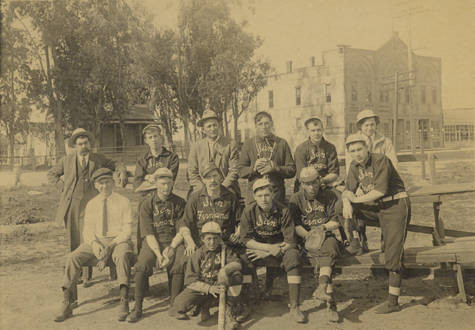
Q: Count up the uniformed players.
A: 9